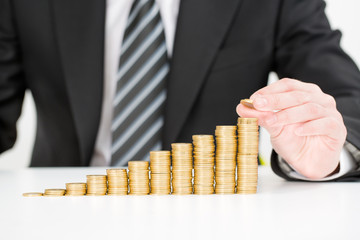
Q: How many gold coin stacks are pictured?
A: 11